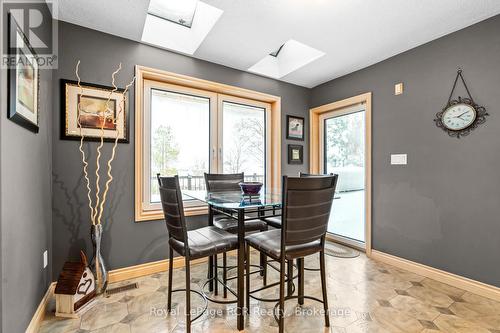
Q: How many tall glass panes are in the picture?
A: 3